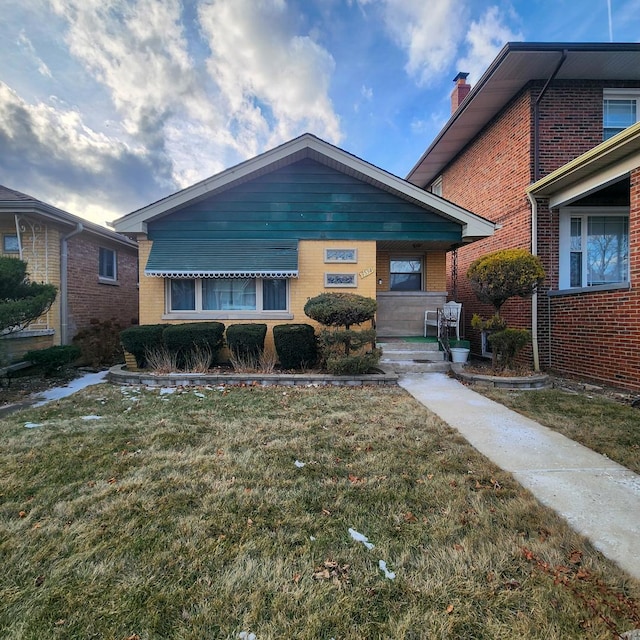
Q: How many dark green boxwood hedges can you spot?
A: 4